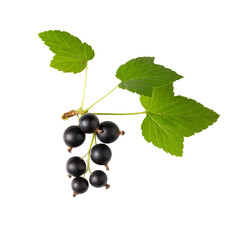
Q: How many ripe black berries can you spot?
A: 7